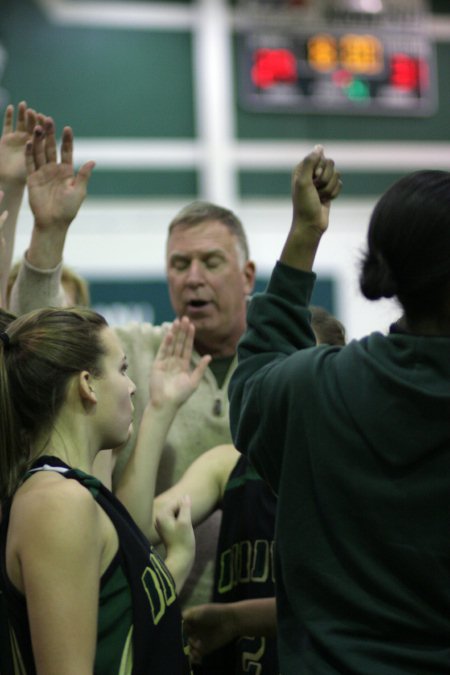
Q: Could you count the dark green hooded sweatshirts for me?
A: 1